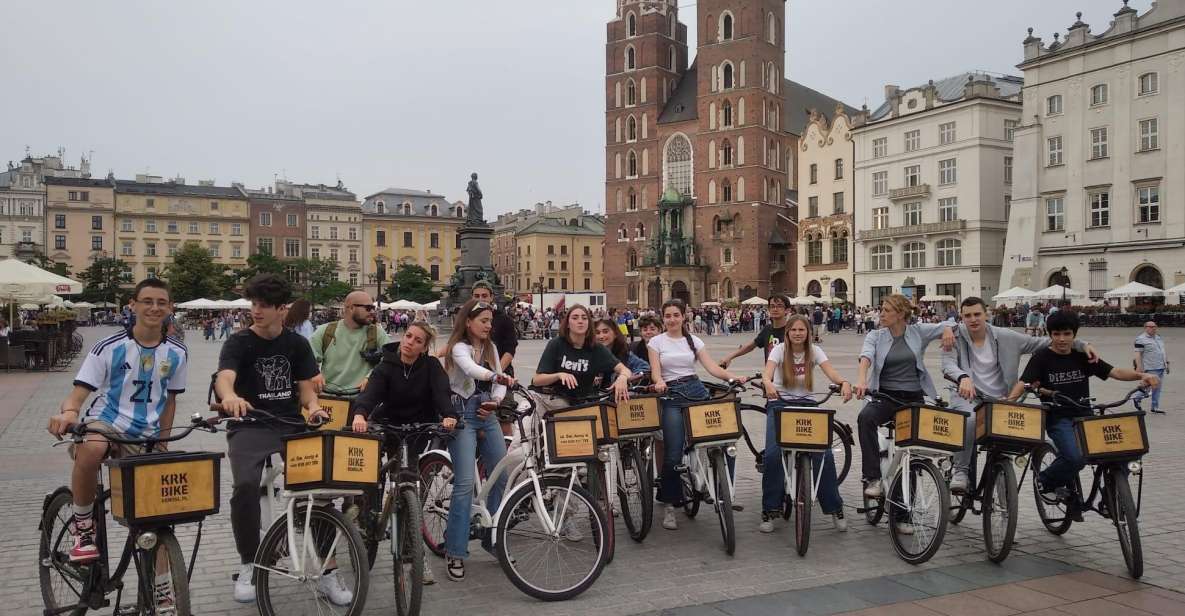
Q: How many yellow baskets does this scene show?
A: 11